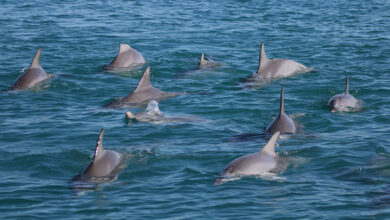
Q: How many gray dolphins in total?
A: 10